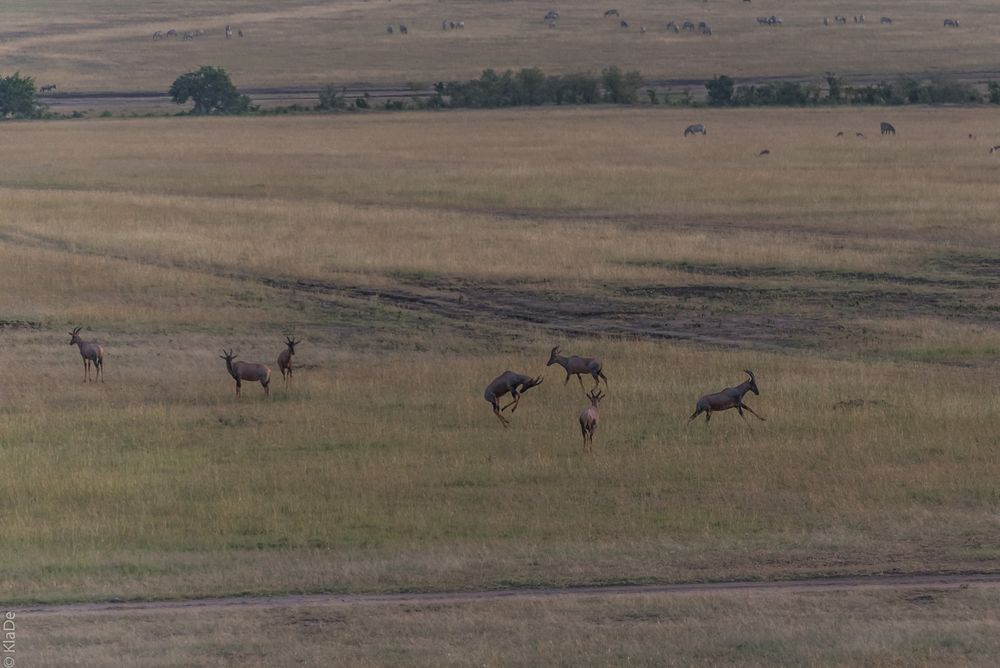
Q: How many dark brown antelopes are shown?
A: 7